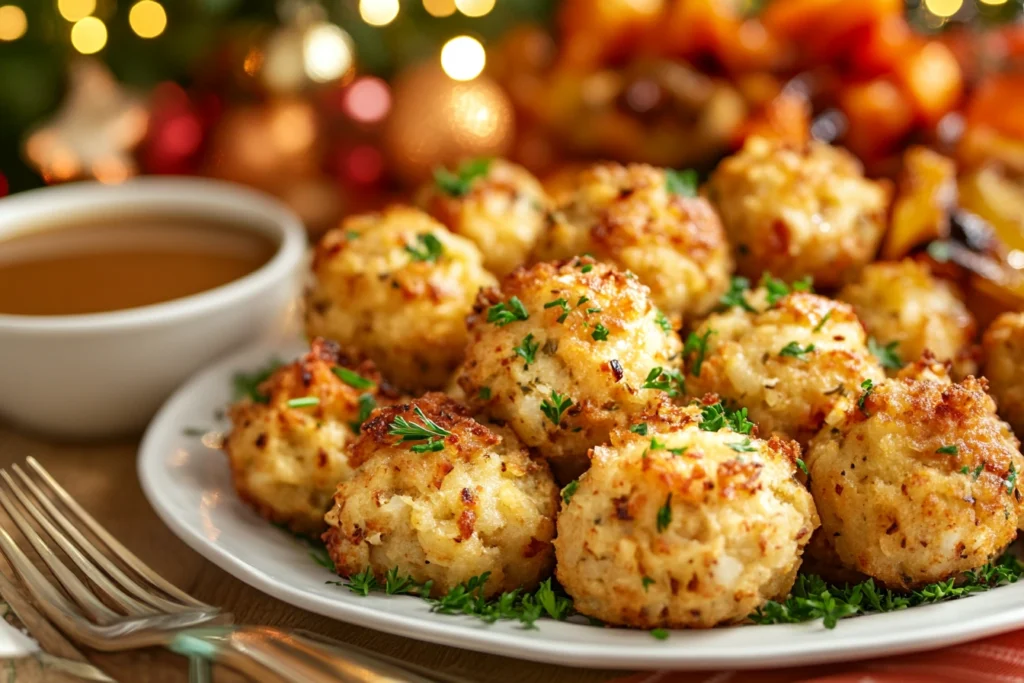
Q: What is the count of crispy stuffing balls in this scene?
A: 12